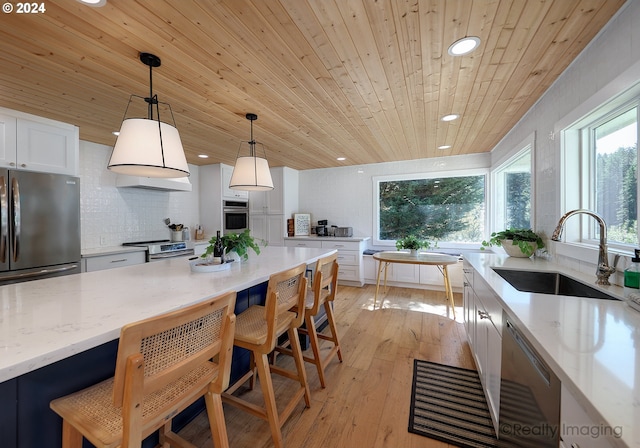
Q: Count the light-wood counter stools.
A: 3